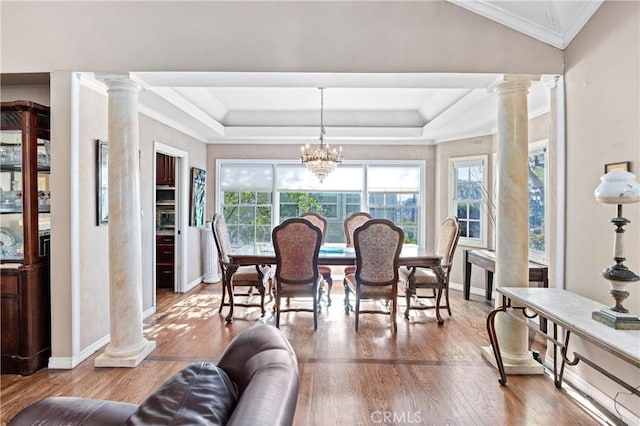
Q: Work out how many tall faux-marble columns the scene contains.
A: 2